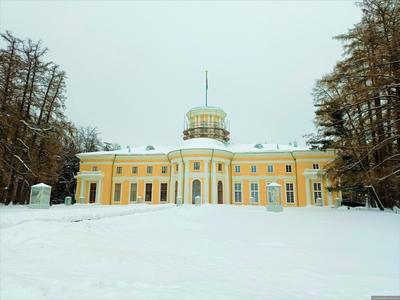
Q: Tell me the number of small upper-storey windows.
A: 13